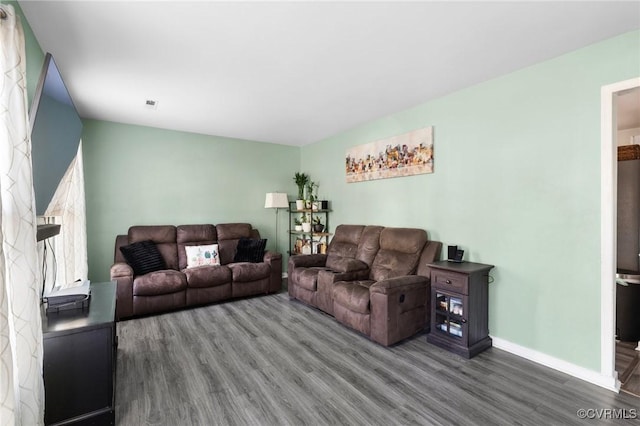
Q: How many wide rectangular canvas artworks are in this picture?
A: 1